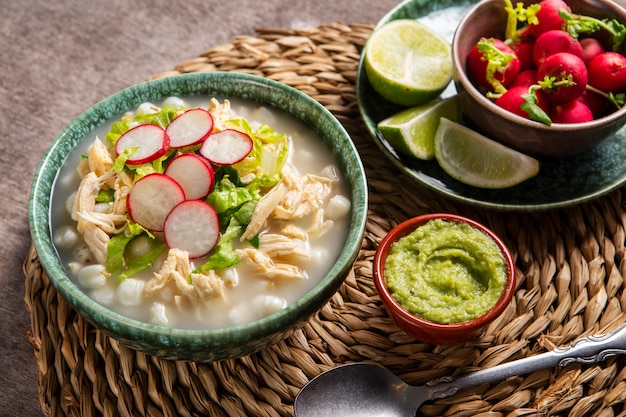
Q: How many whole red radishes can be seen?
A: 11